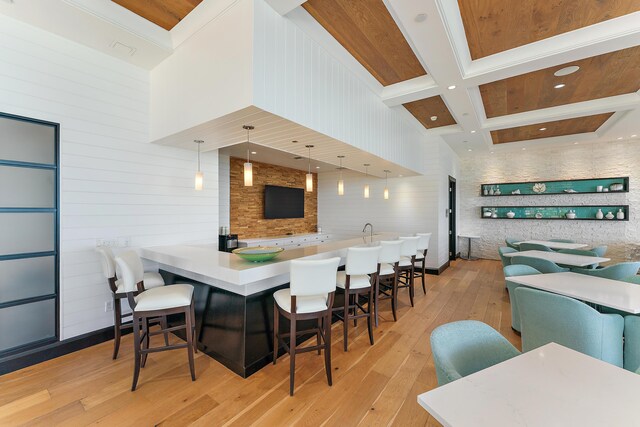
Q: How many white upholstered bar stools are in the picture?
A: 7